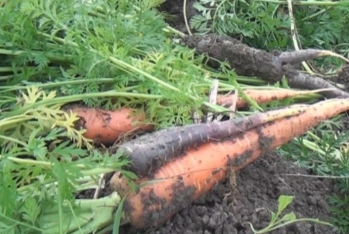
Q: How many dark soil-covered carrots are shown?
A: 2